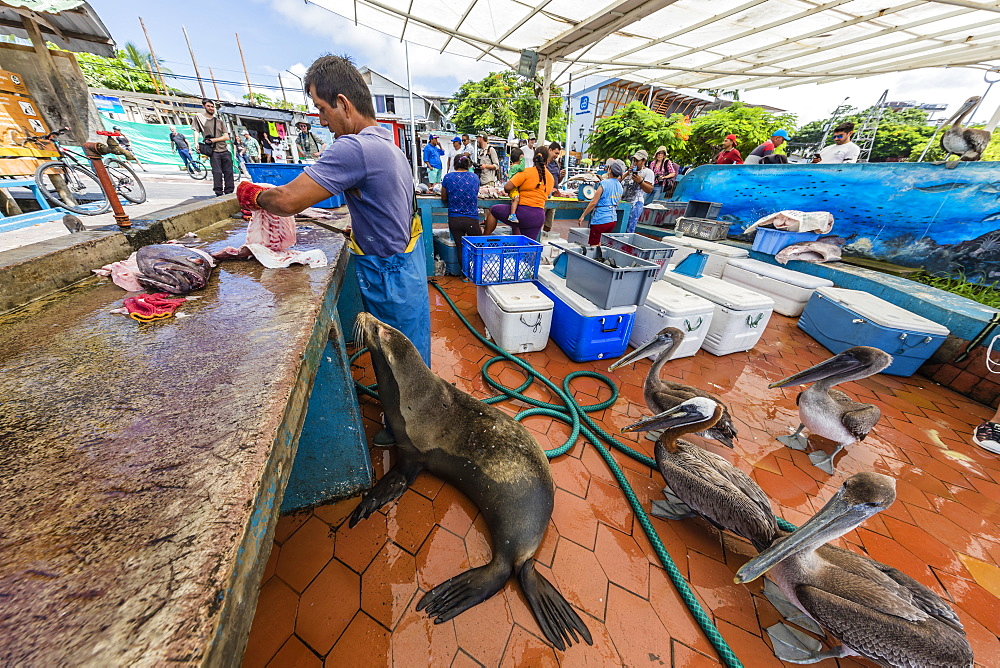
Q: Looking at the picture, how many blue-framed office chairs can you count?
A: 0